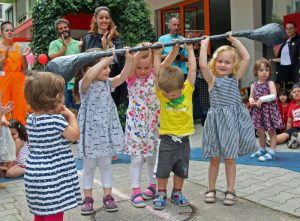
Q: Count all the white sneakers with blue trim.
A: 2